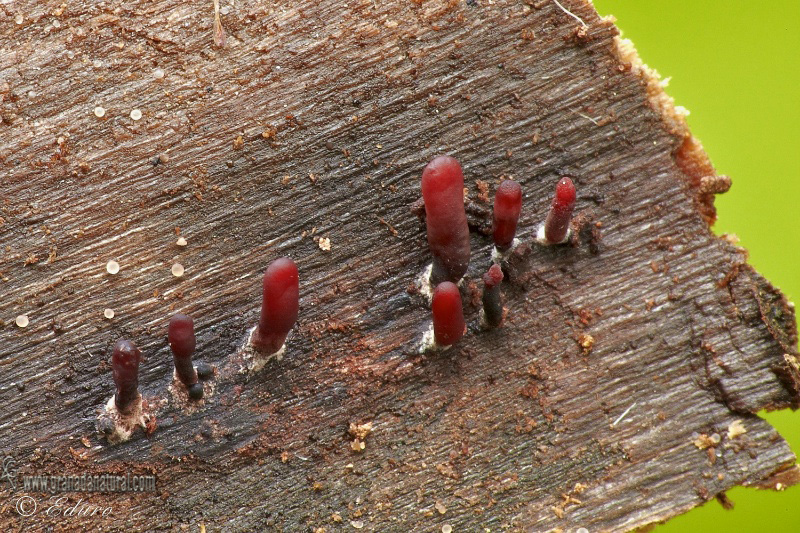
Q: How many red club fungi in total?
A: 8